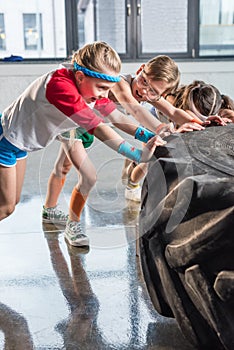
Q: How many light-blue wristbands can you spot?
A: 2